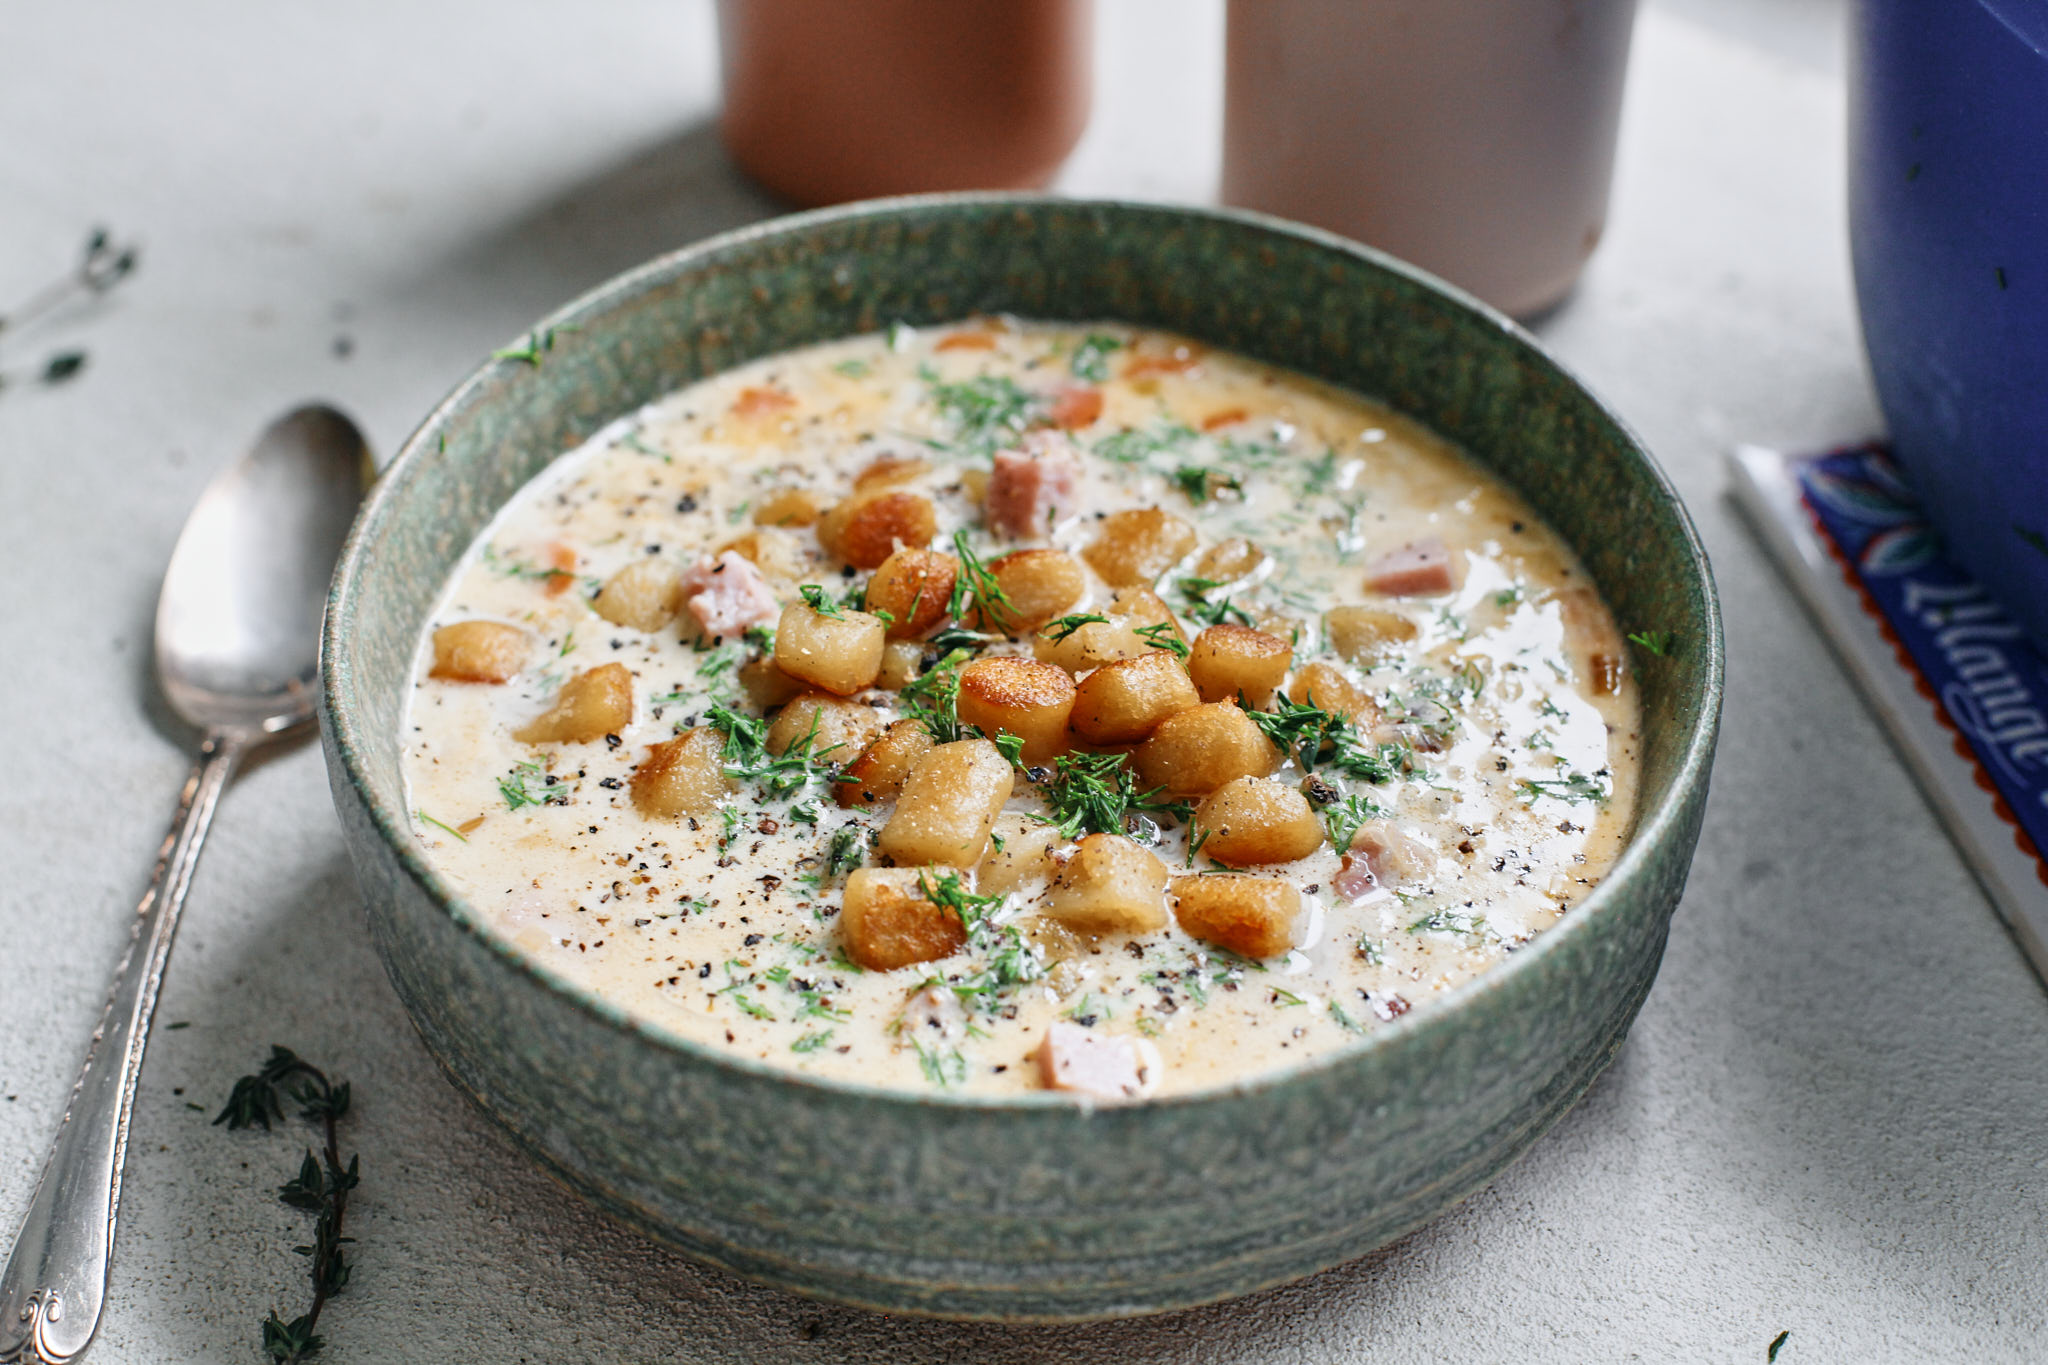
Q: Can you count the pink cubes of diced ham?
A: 5